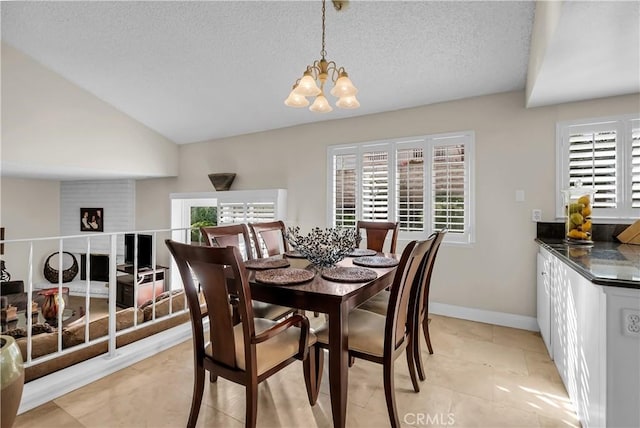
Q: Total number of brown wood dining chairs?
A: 6